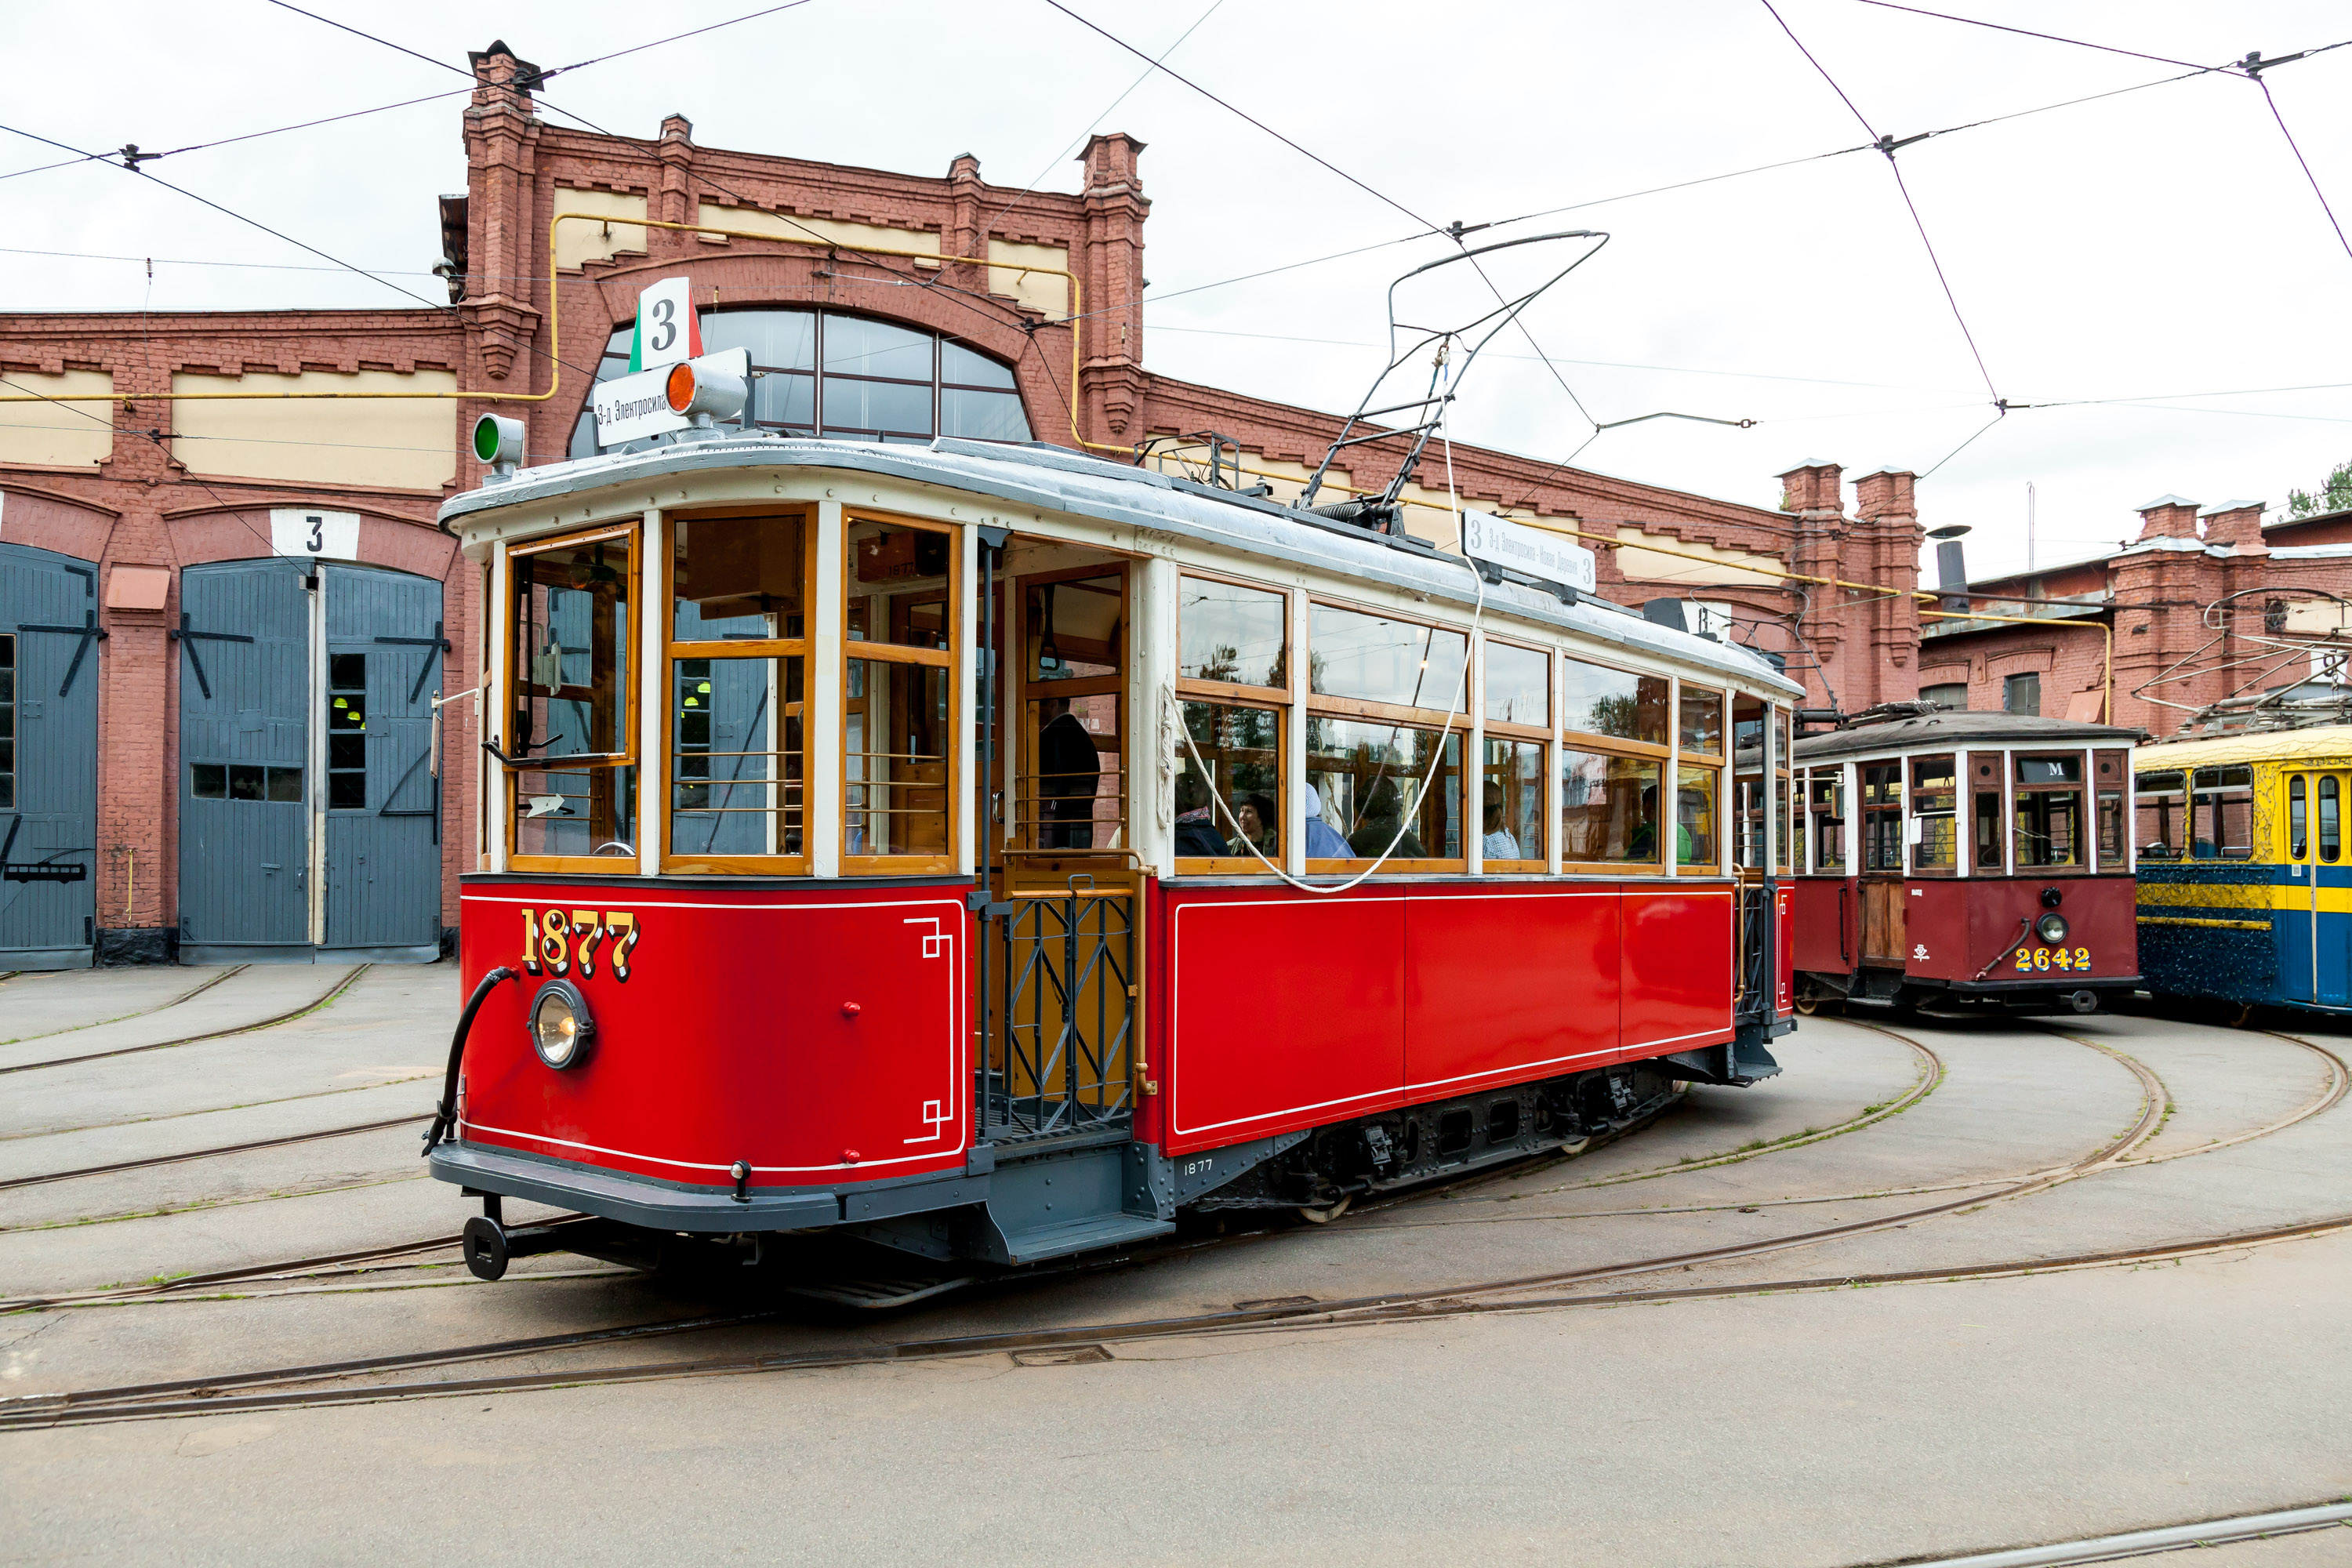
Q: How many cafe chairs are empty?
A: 0